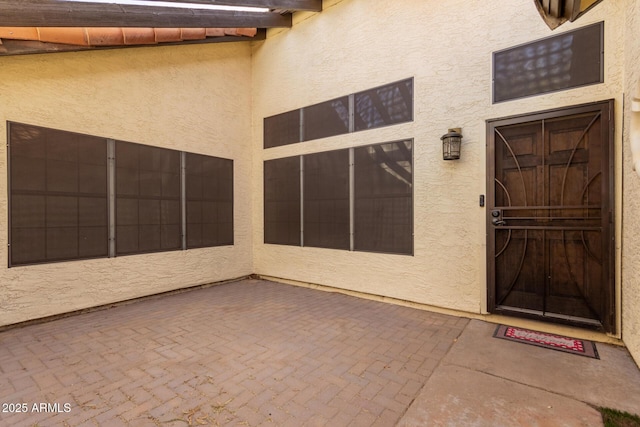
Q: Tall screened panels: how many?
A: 6